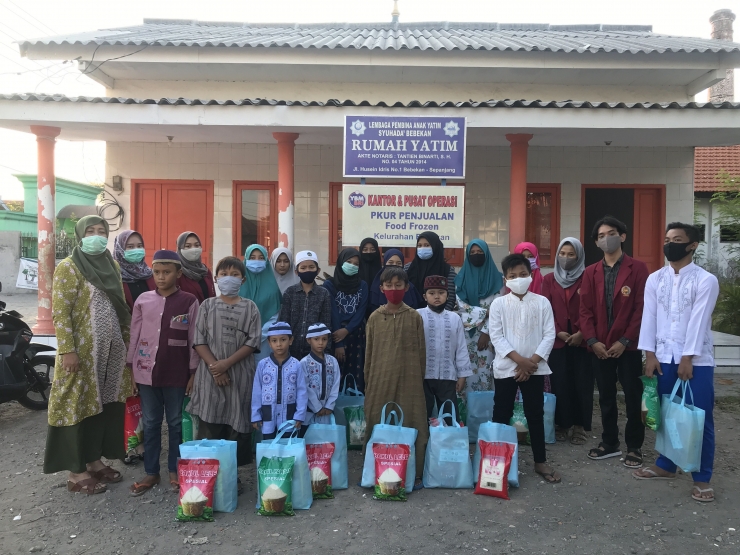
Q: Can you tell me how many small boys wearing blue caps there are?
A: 2